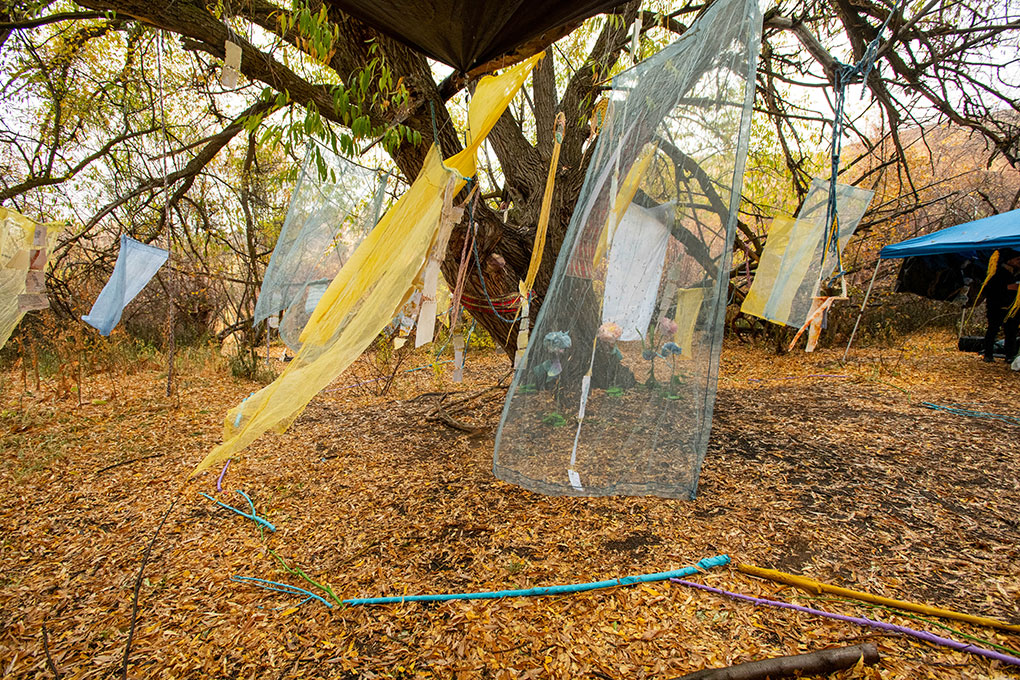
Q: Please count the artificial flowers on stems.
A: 5